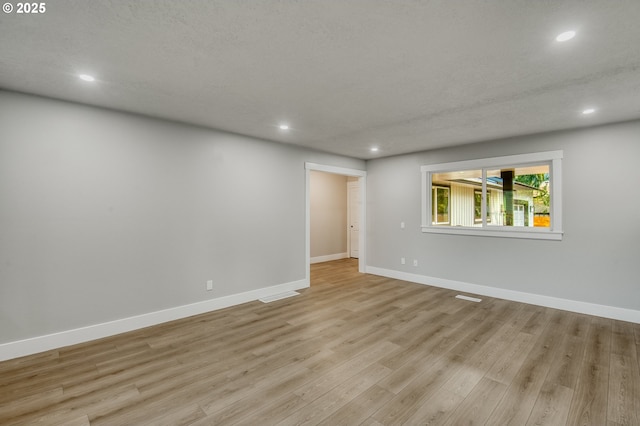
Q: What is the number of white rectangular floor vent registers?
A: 2